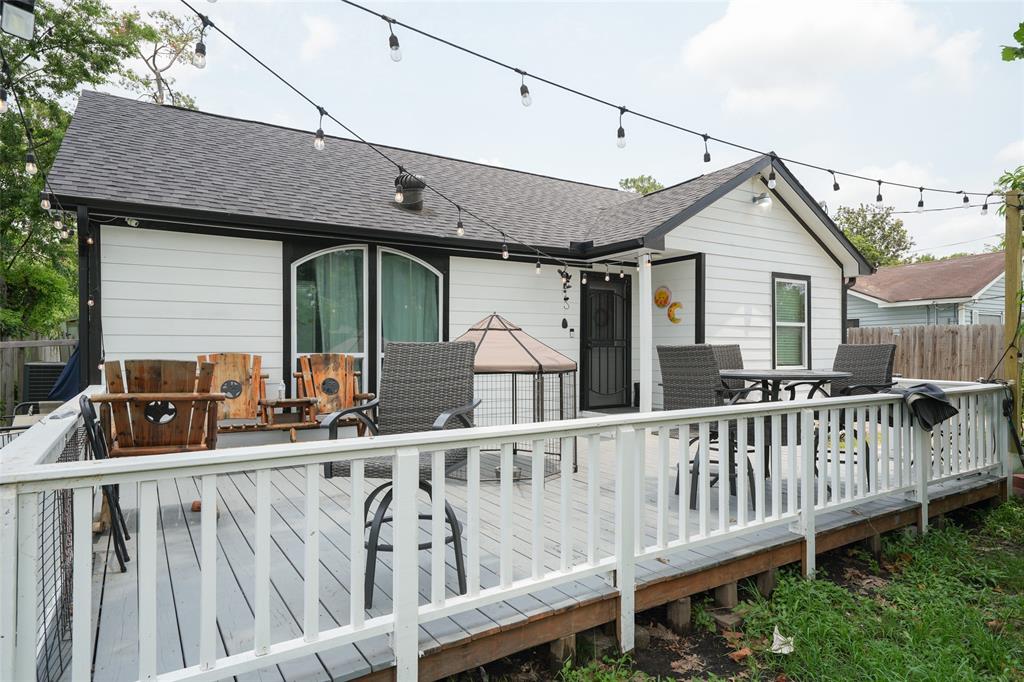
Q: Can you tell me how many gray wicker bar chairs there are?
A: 4